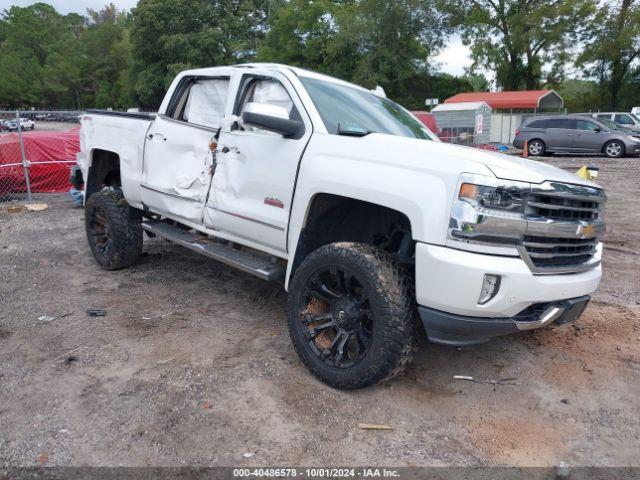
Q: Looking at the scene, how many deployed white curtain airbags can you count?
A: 2